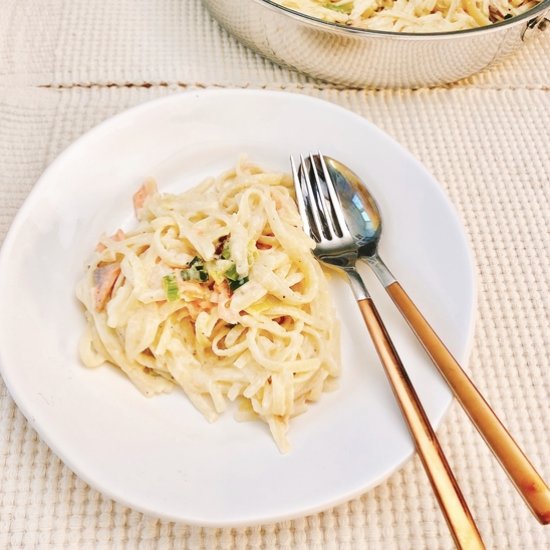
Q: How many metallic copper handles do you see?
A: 2